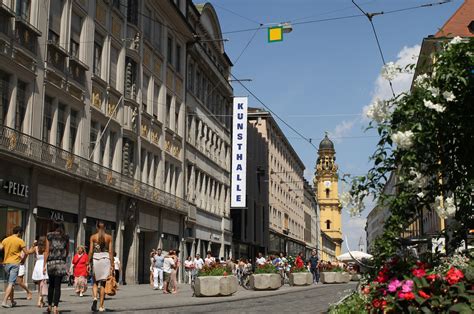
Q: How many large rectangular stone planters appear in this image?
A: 4